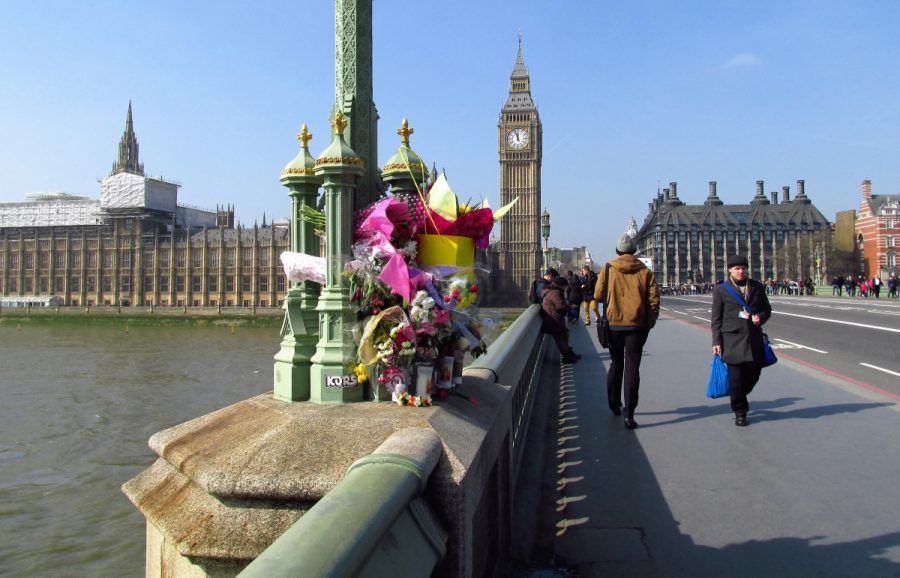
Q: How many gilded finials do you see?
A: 3